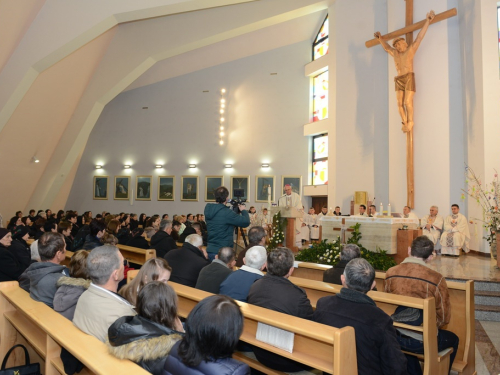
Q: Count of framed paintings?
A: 9